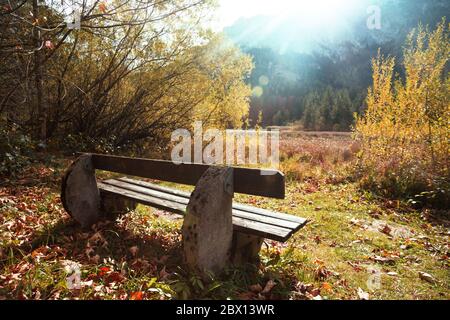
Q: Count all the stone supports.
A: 2